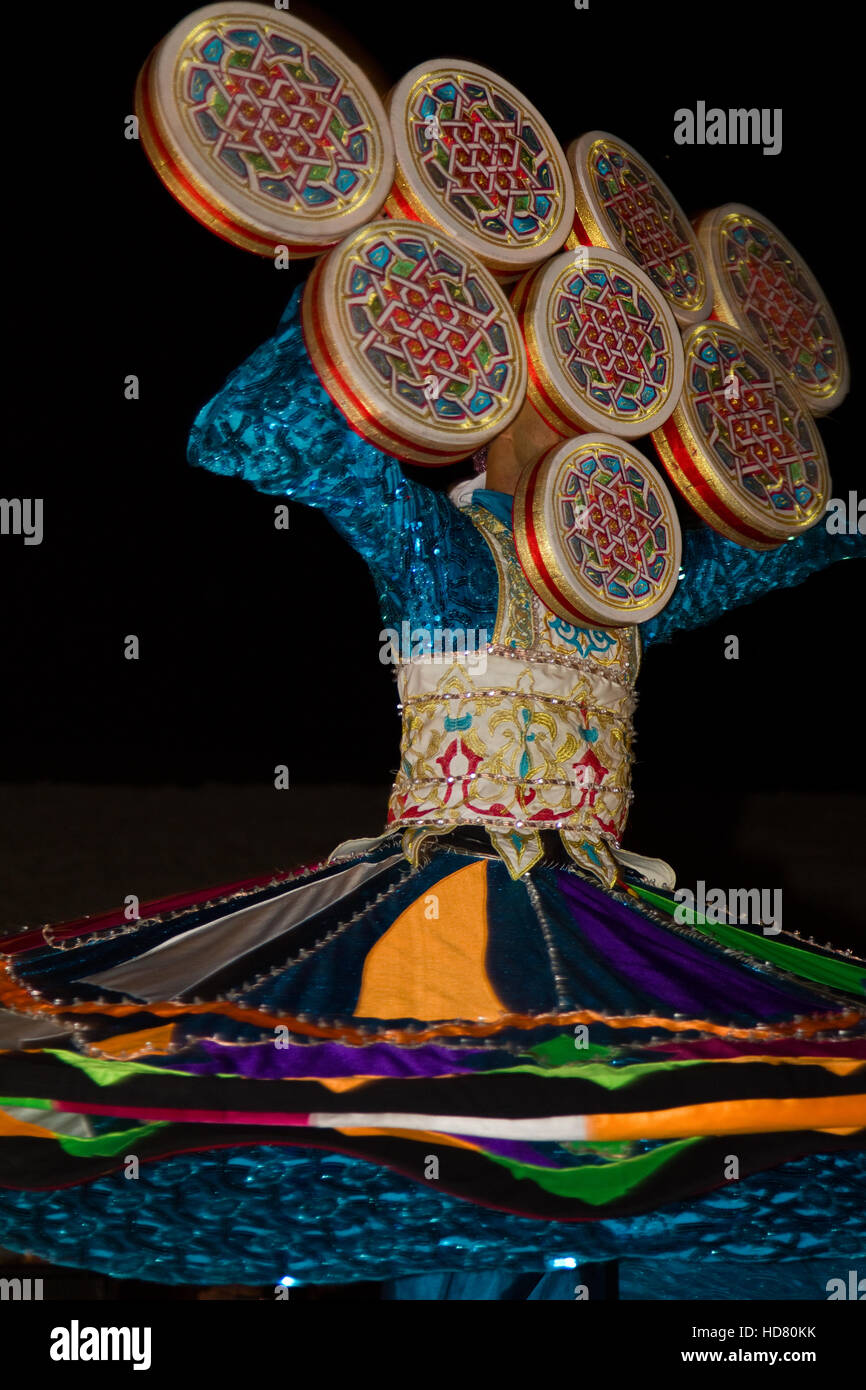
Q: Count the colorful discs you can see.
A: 8